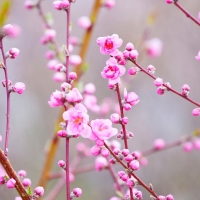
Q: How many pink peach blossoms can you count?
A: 4